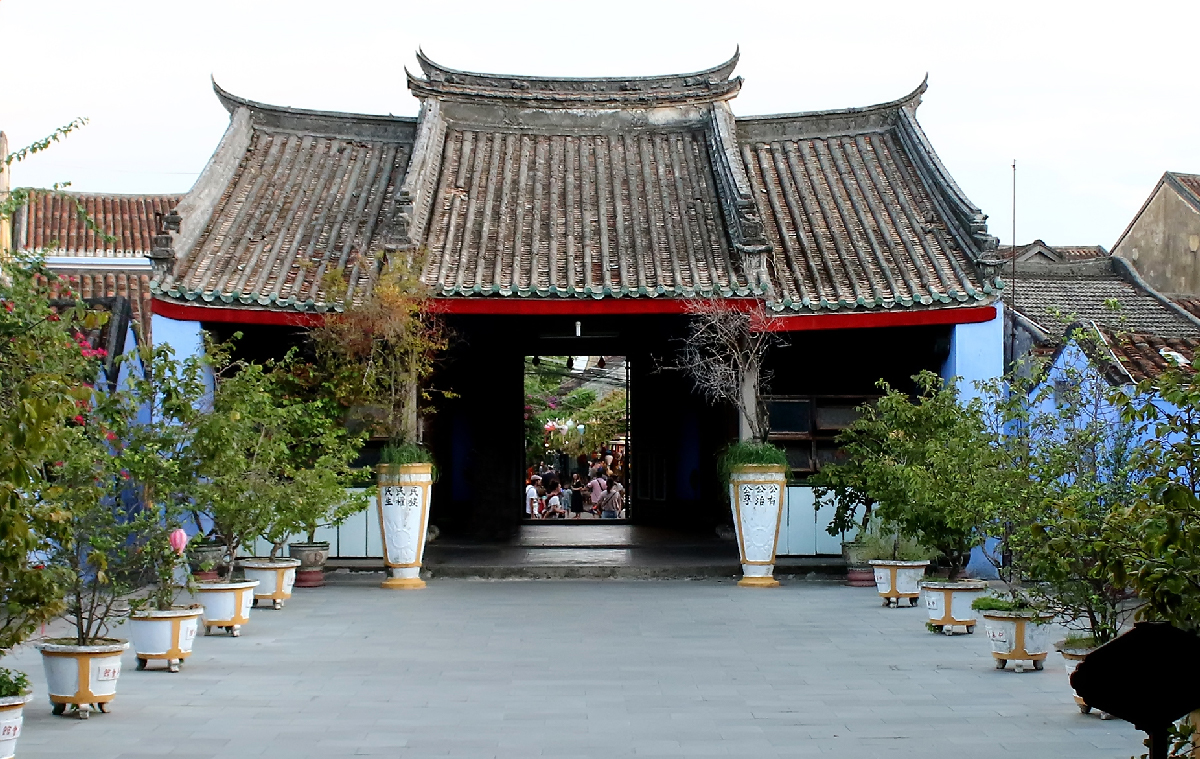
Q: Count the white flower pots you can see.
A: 11